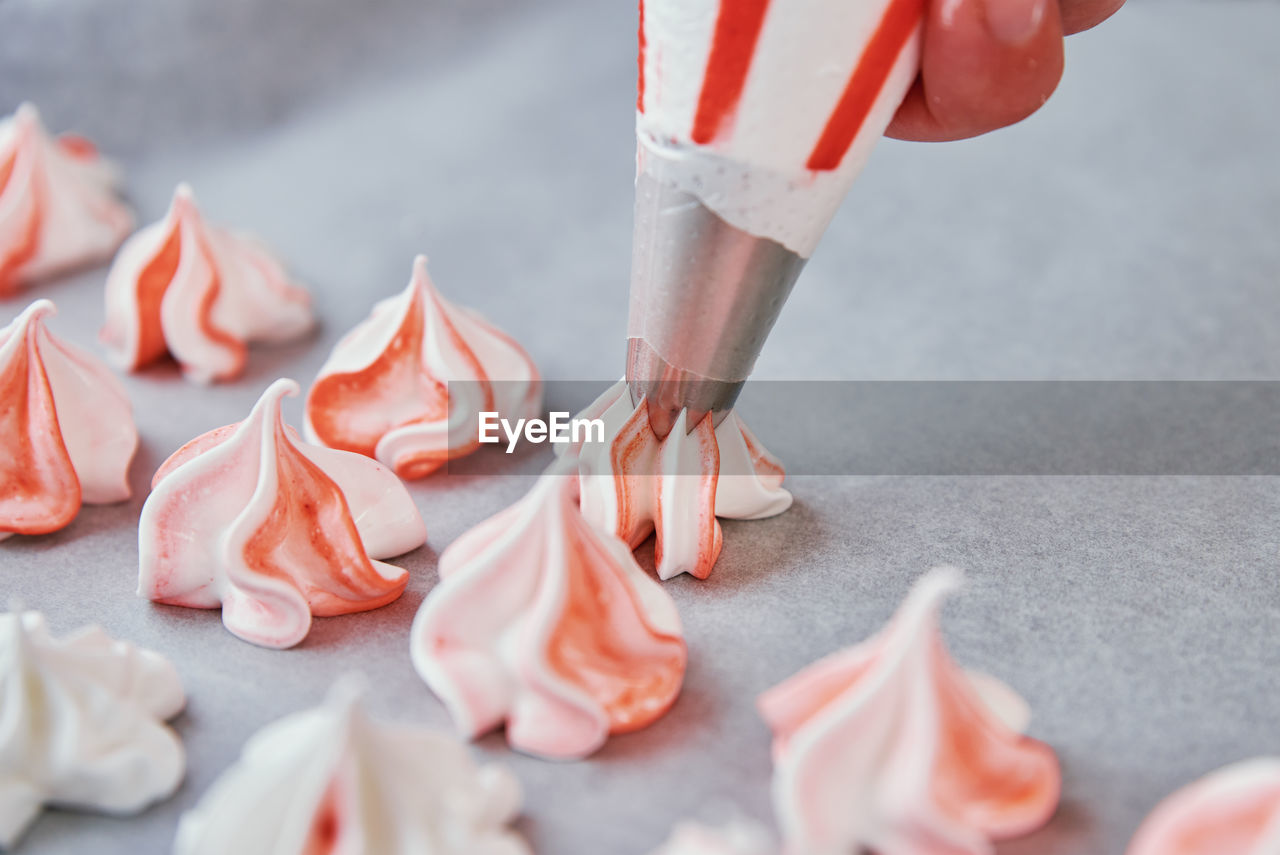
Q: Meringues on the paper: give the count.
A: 12